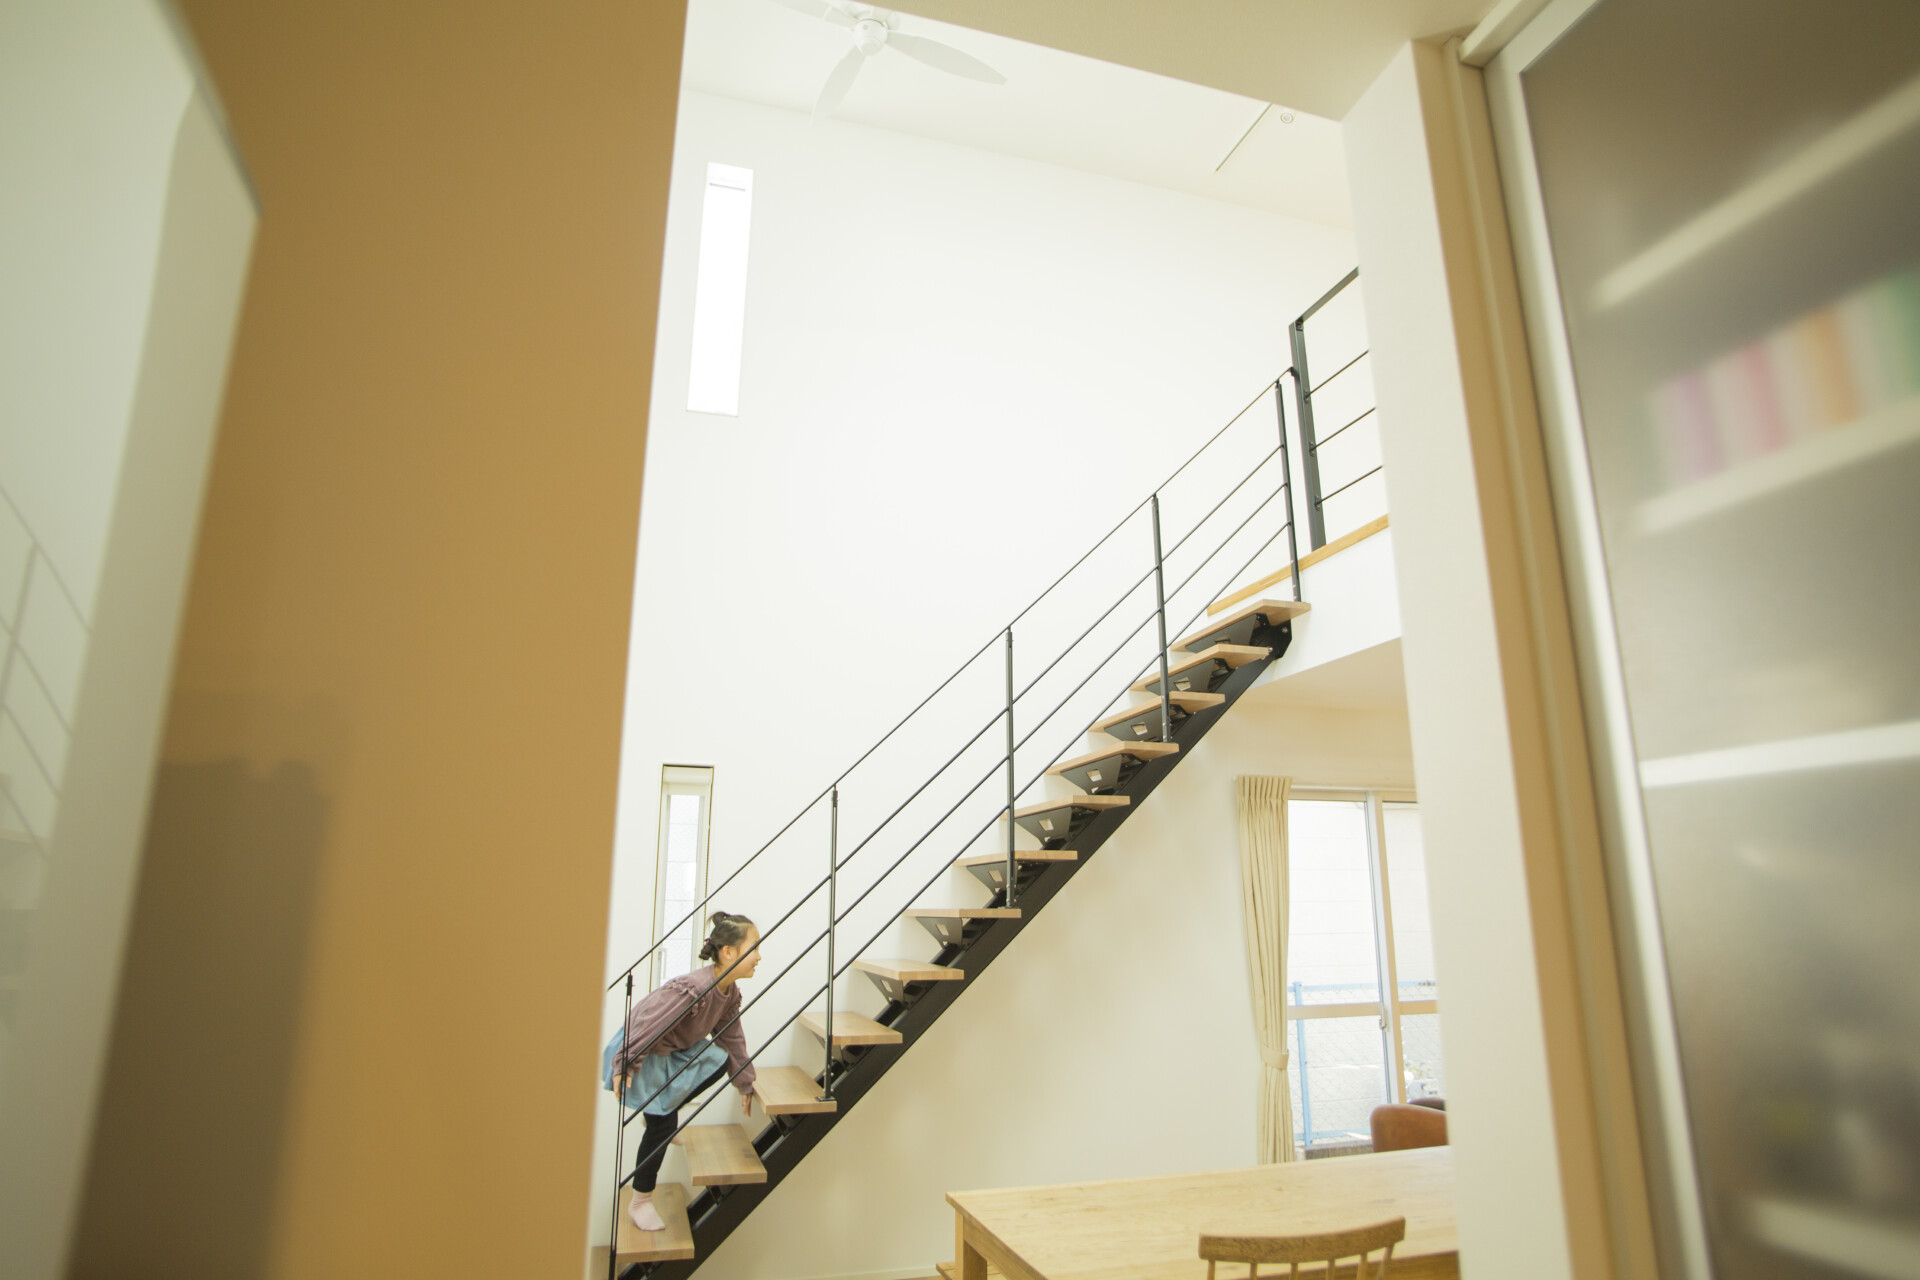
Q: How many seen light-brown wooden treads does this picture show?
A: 13